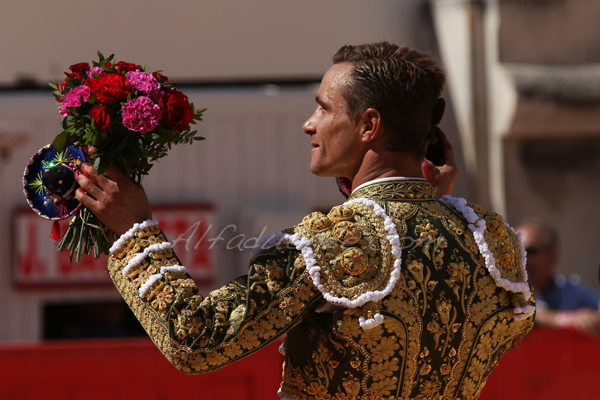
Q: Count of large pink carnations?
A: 3